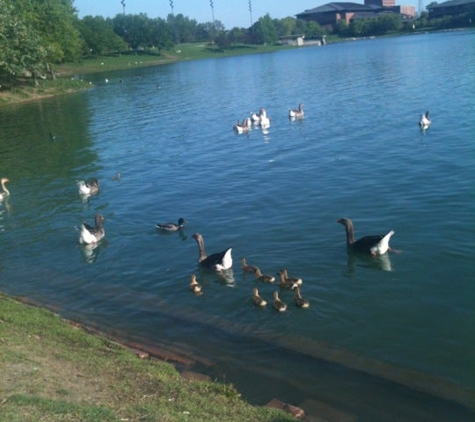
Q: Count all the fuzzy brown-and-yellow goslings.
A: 8